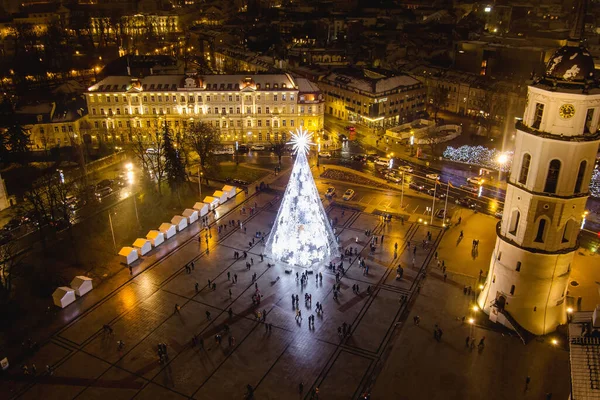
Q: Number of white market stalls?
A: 12